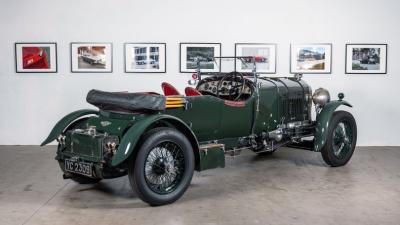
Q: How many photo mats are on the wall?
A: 7